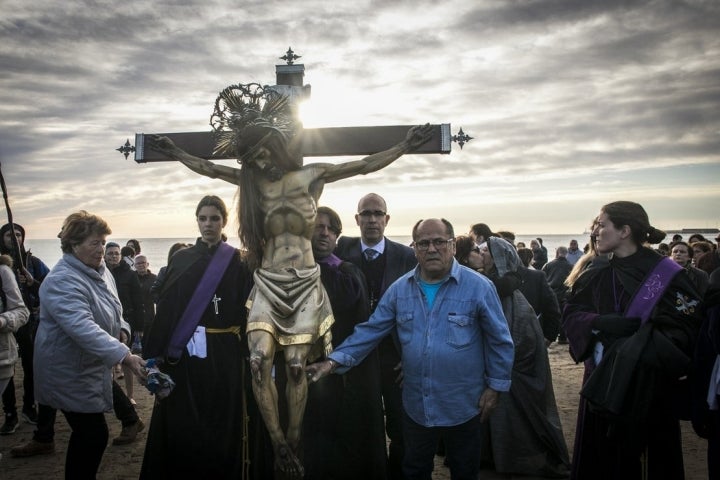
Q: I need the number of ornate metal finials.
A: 3